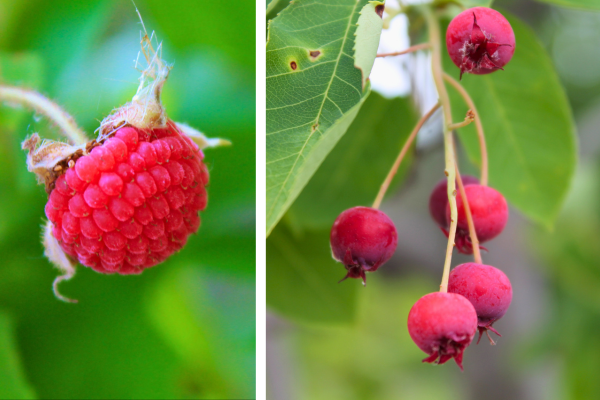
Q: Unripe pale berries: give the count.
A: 0